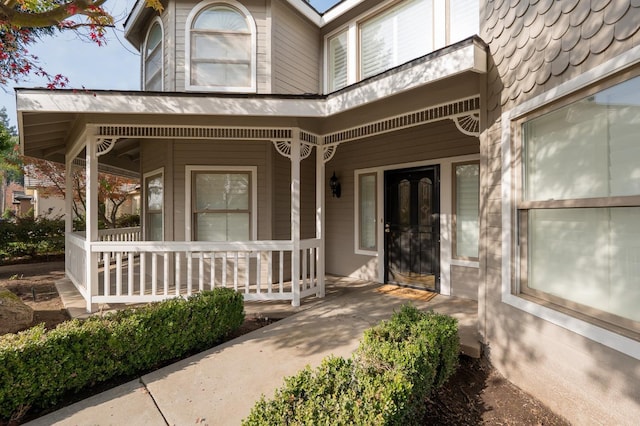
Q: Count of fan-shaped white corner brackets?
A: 5